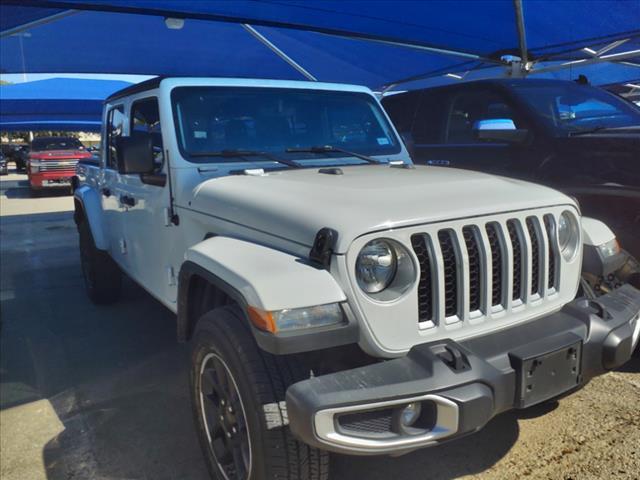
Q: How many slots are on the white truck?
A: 7